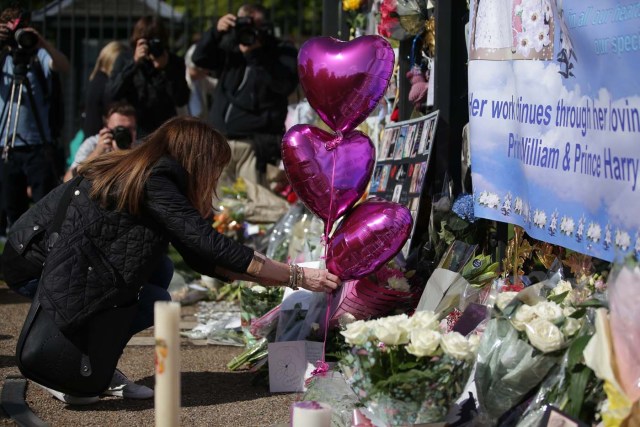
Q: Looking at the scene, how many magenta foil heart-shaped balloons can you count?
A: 3